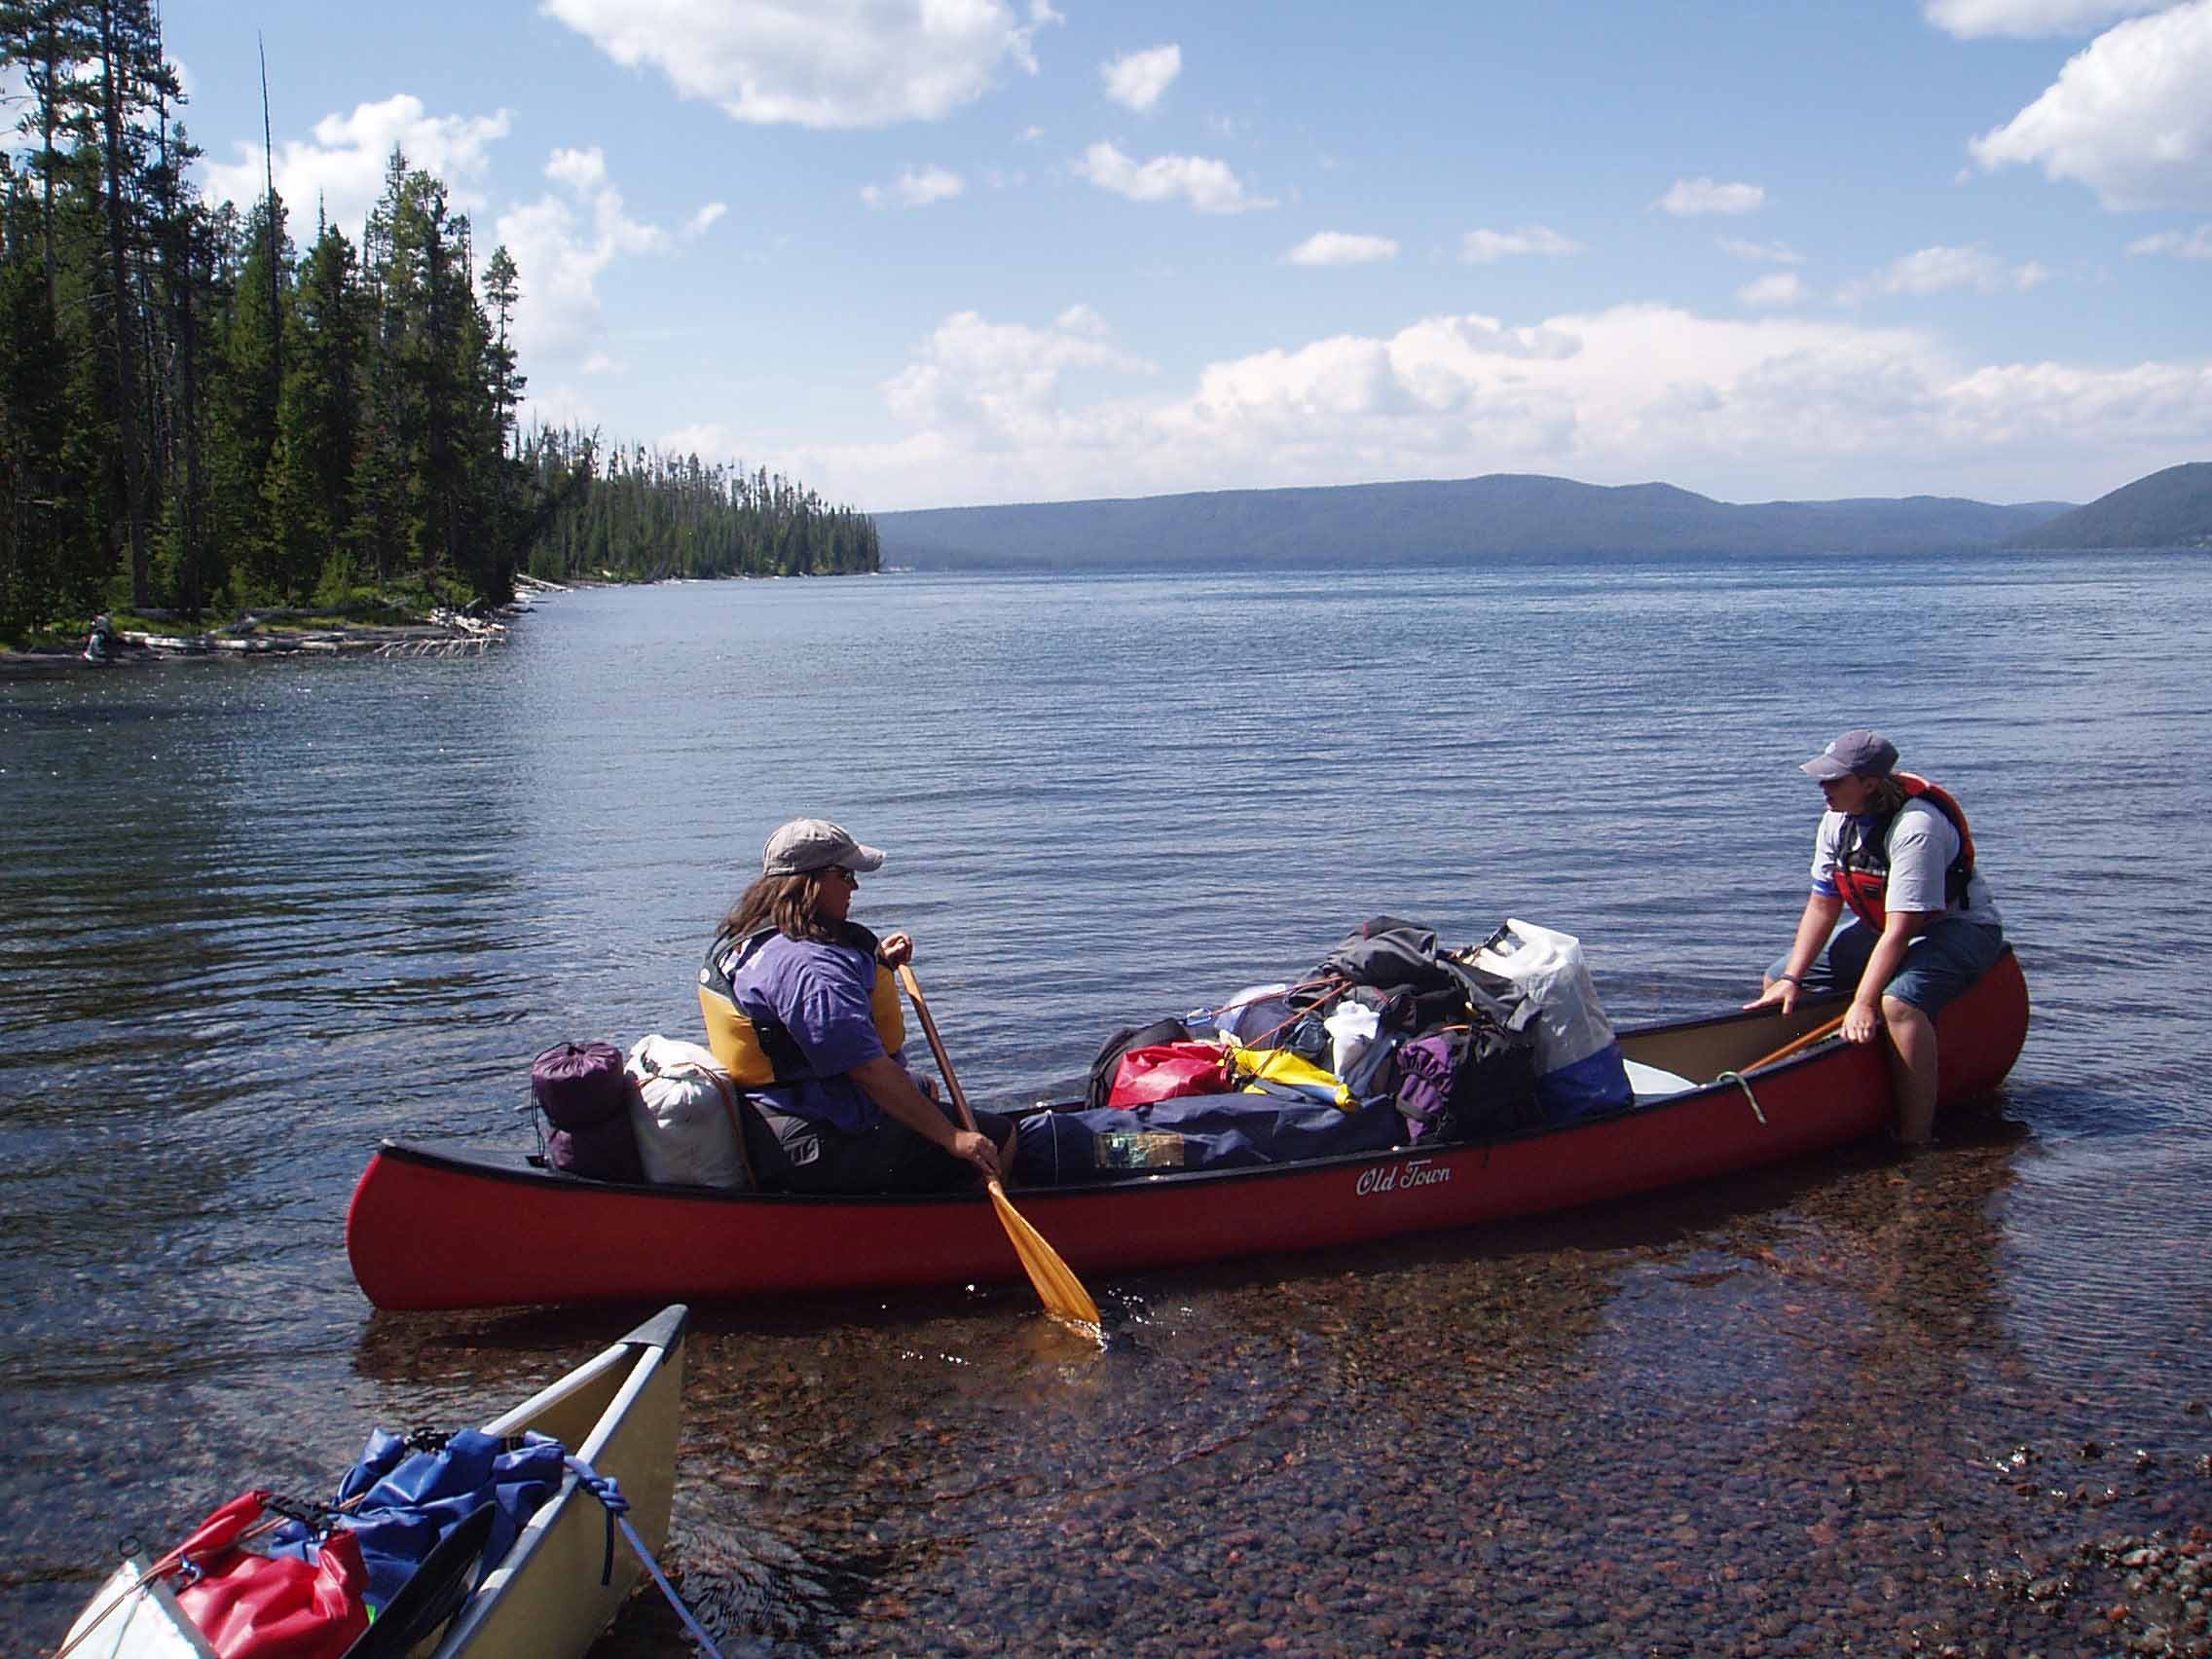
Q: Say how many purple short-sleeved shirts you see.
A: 1